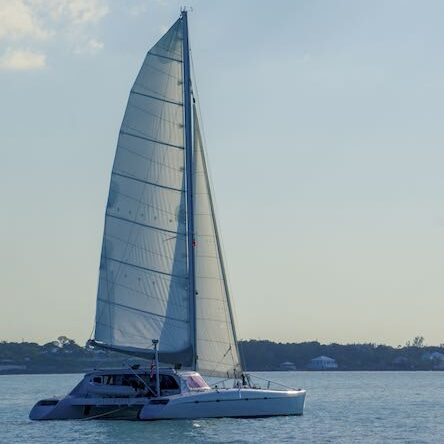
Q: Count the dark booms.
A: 1